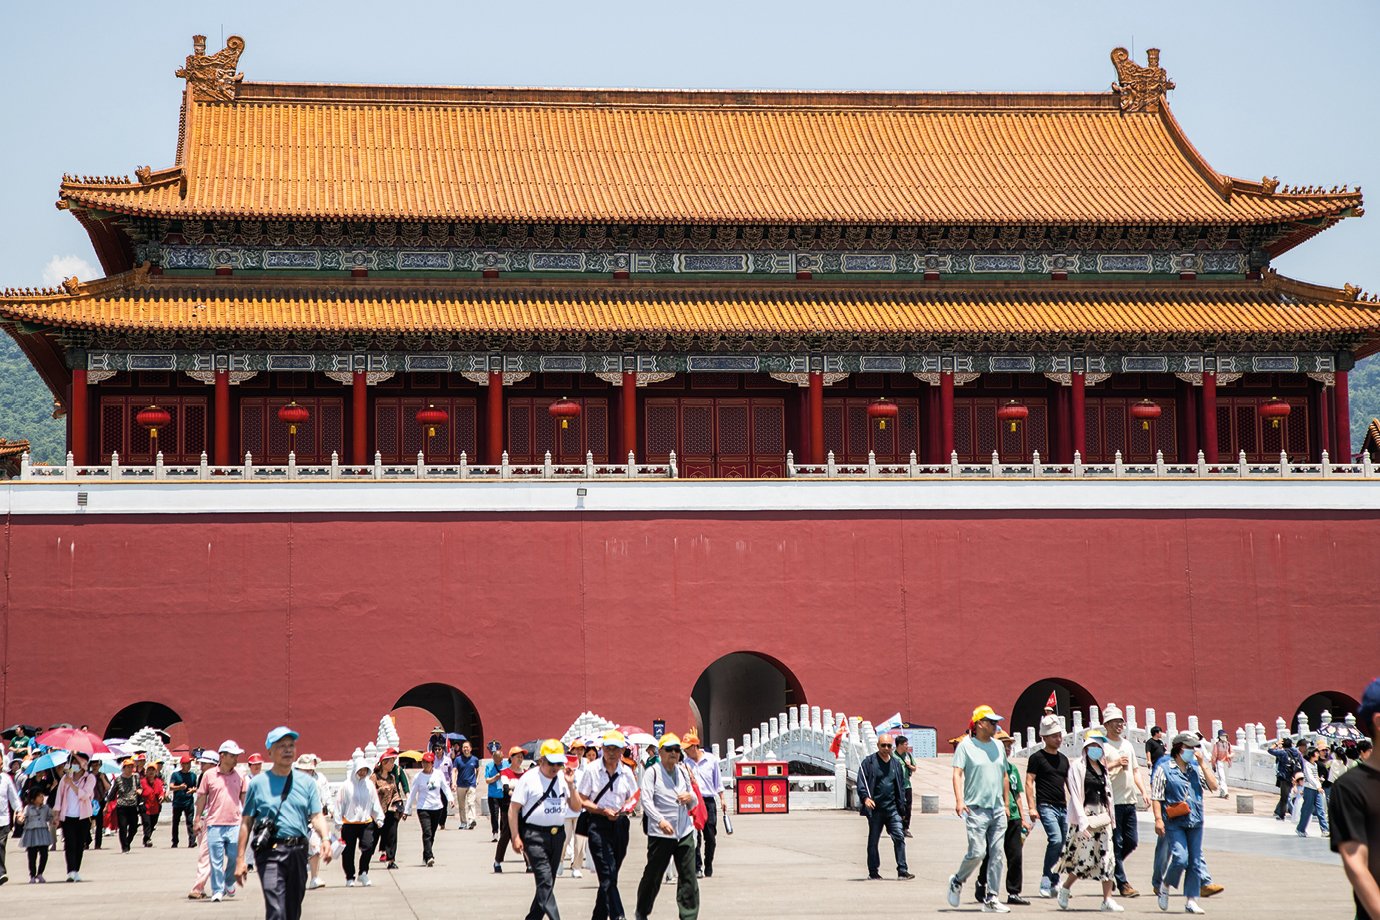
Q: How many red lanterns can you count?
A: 8